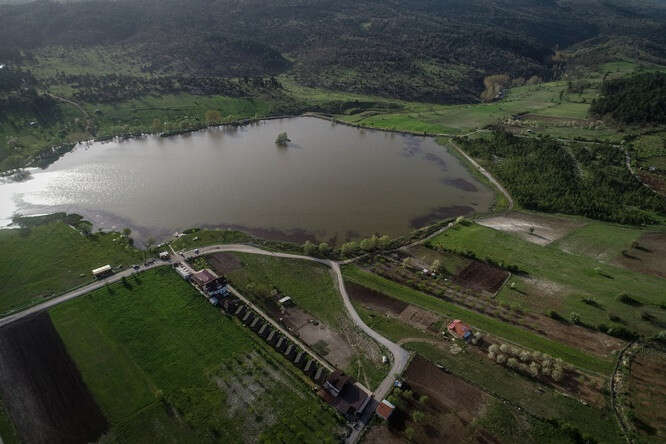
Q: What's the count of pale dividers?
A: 10